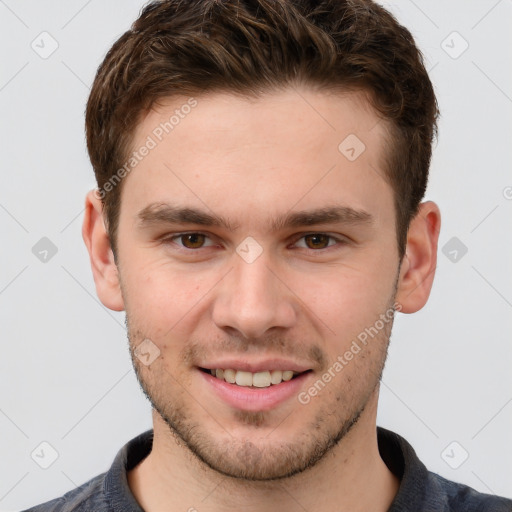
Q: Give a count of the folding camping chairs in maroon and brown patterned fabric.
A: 0